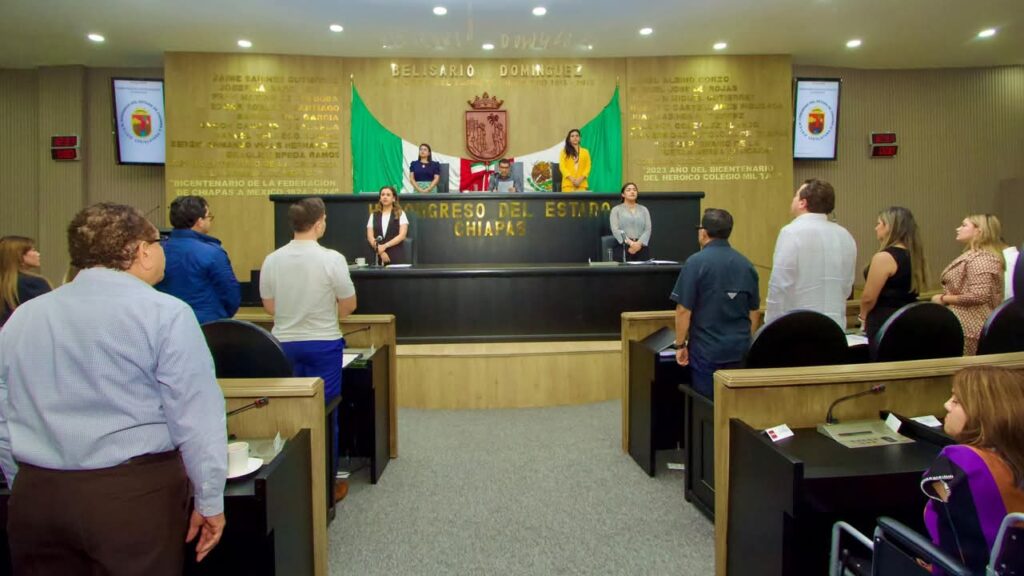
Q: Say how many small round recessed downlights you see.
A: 10